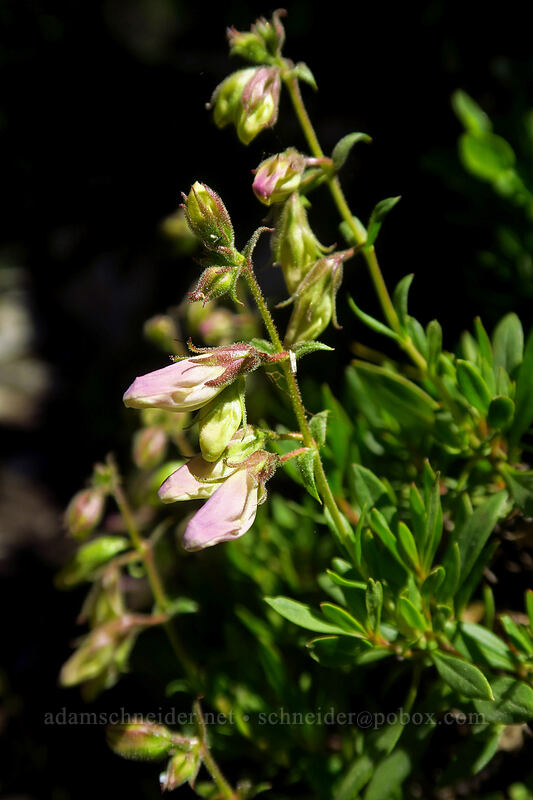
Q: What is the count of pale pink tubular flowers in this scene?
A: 3